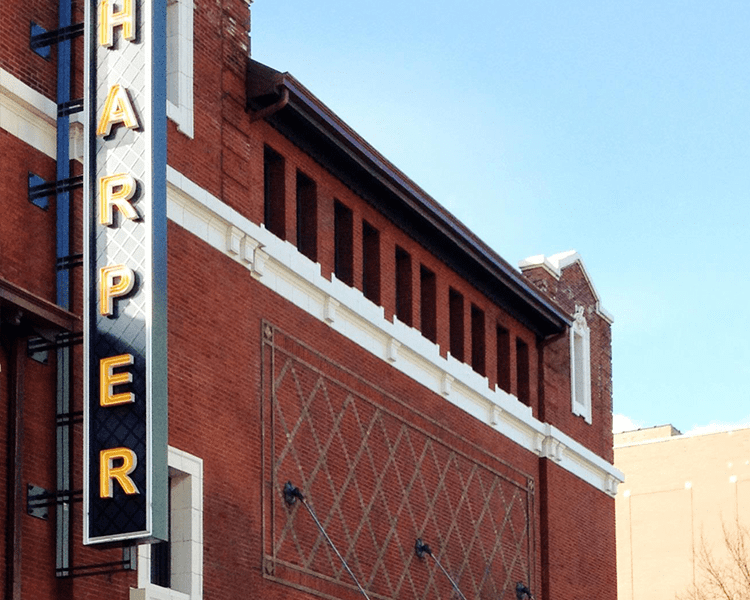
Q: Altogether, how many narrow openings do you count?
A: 10